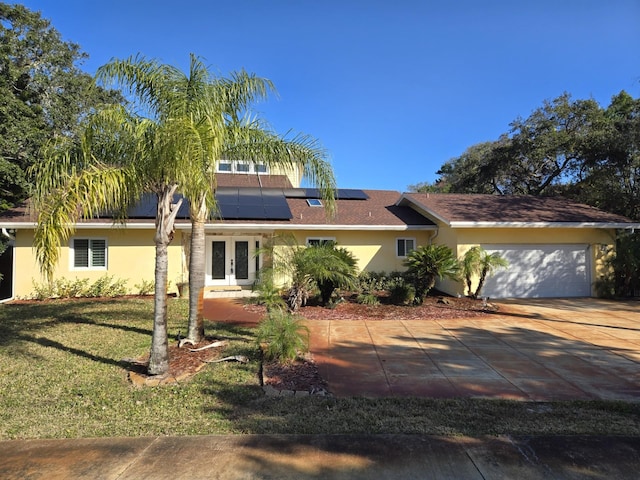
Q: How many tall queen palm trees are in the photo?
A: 2